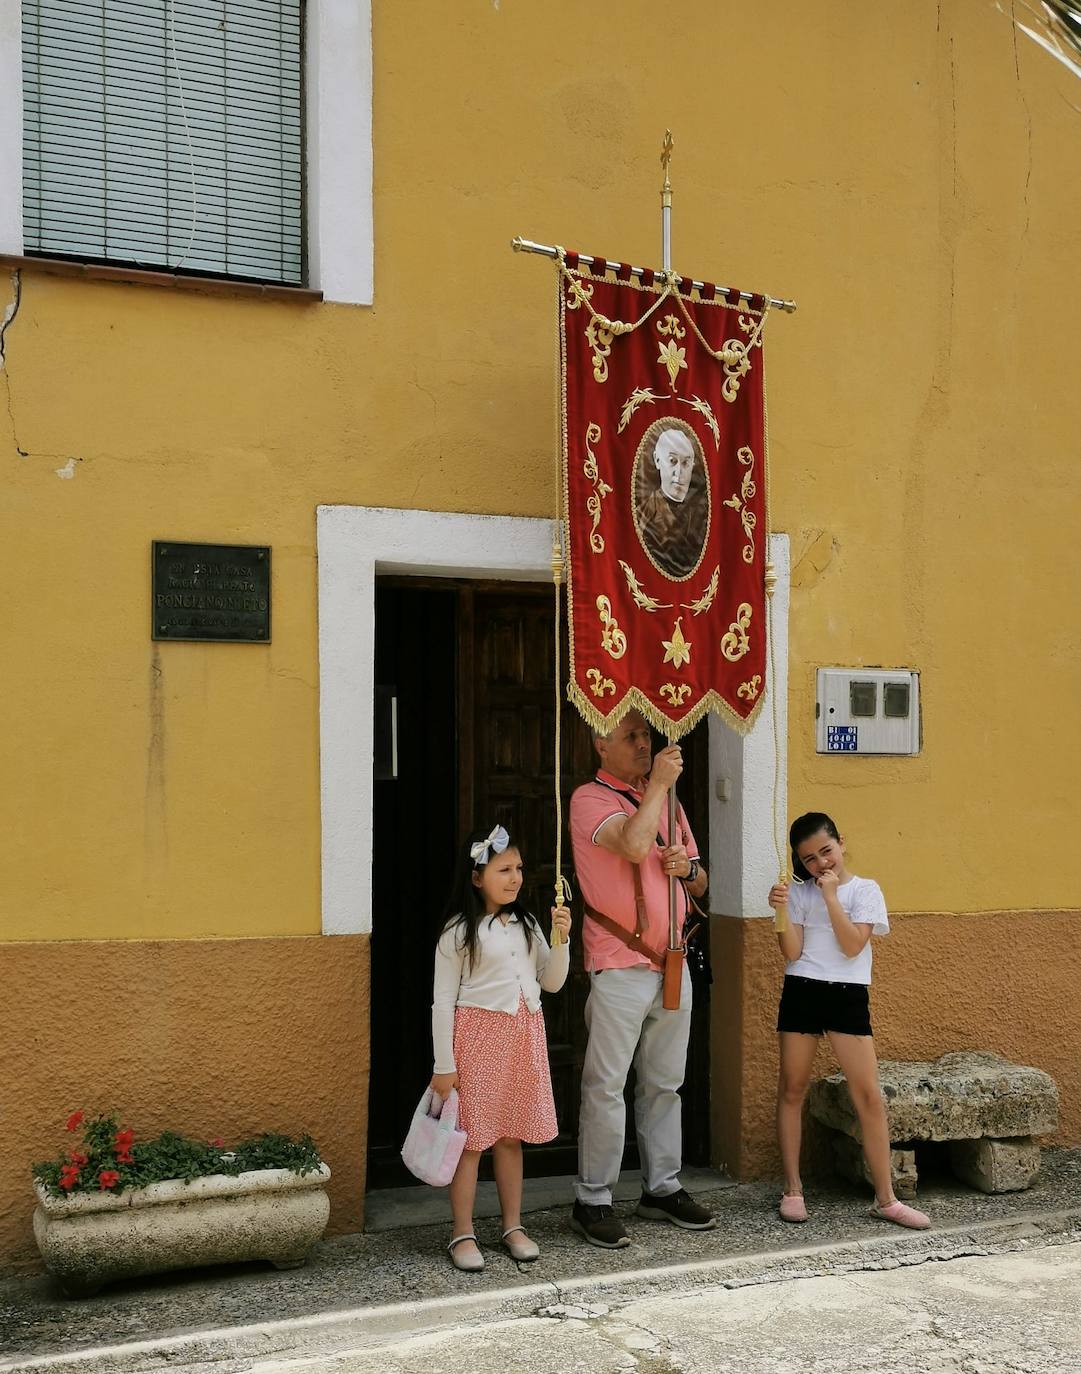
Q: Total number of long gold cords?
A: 2